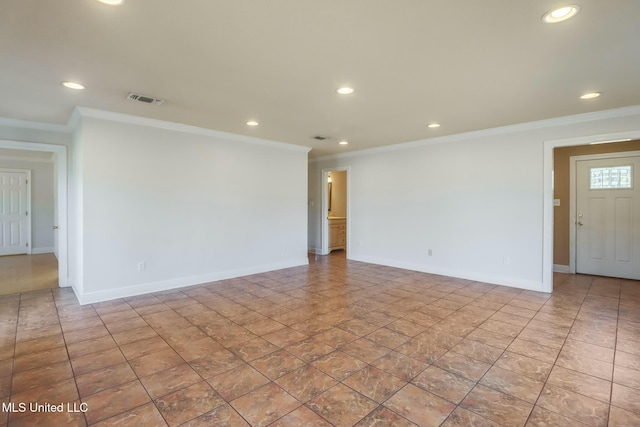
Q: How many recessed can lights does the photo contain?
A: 8